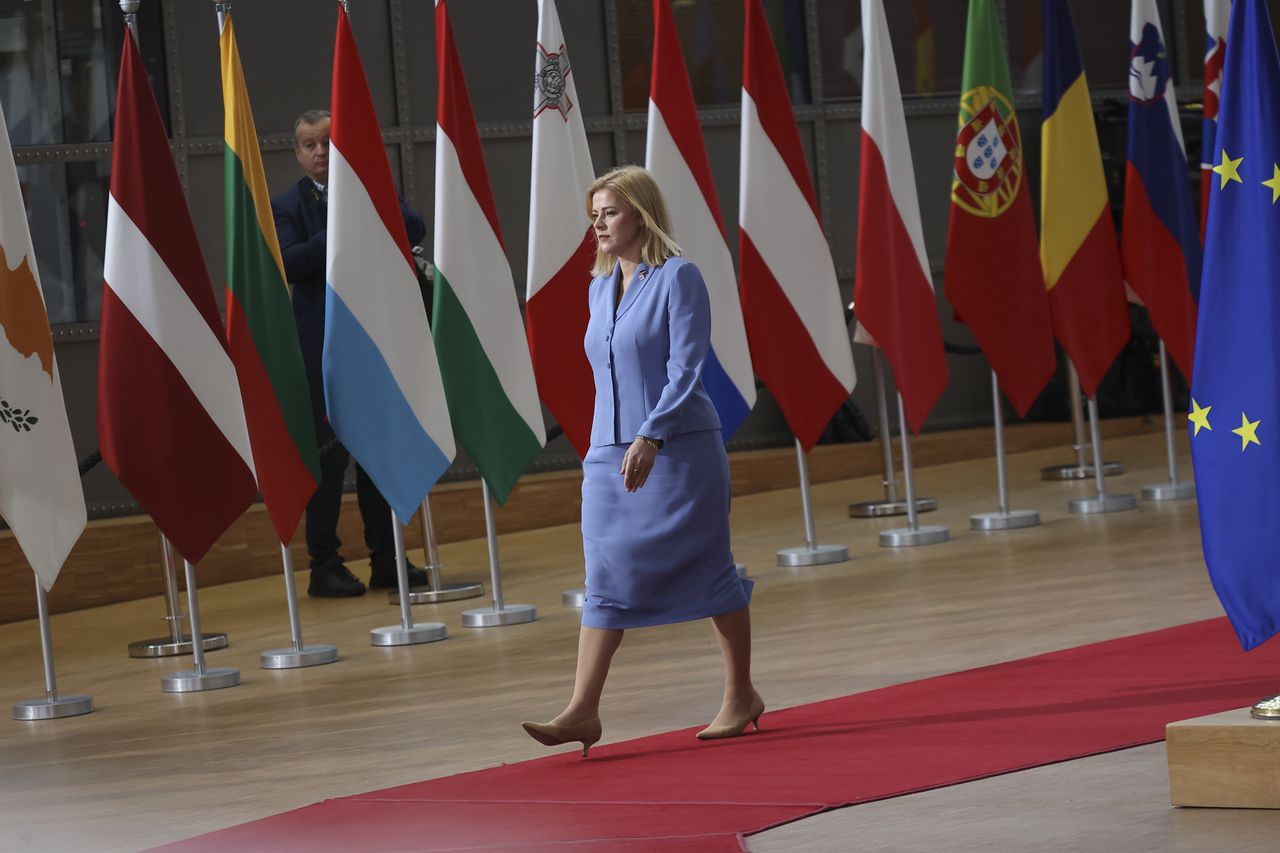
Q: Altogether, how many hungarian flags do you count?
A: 1